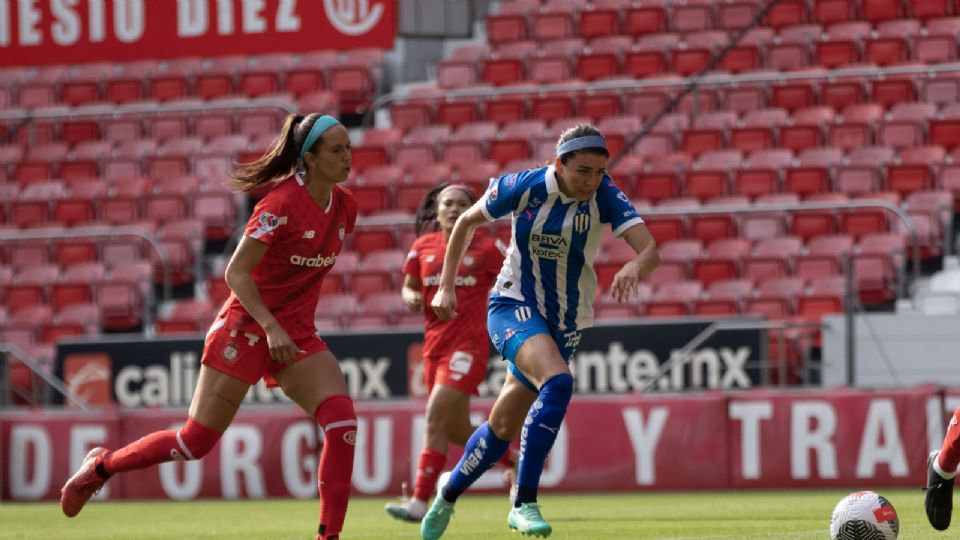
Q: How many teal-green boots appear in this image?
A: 2